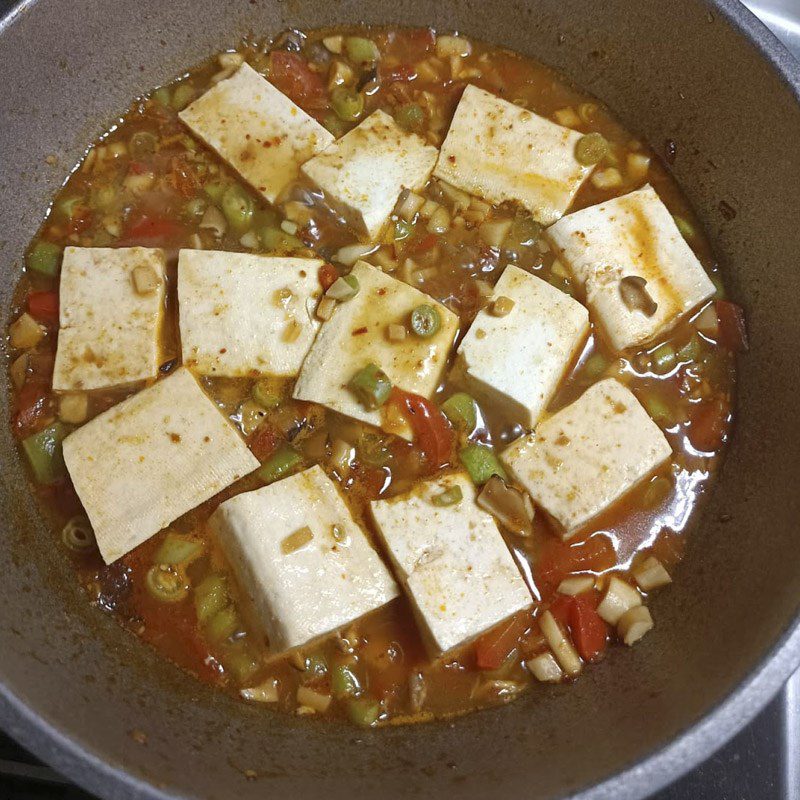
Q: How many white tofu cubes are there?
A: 12